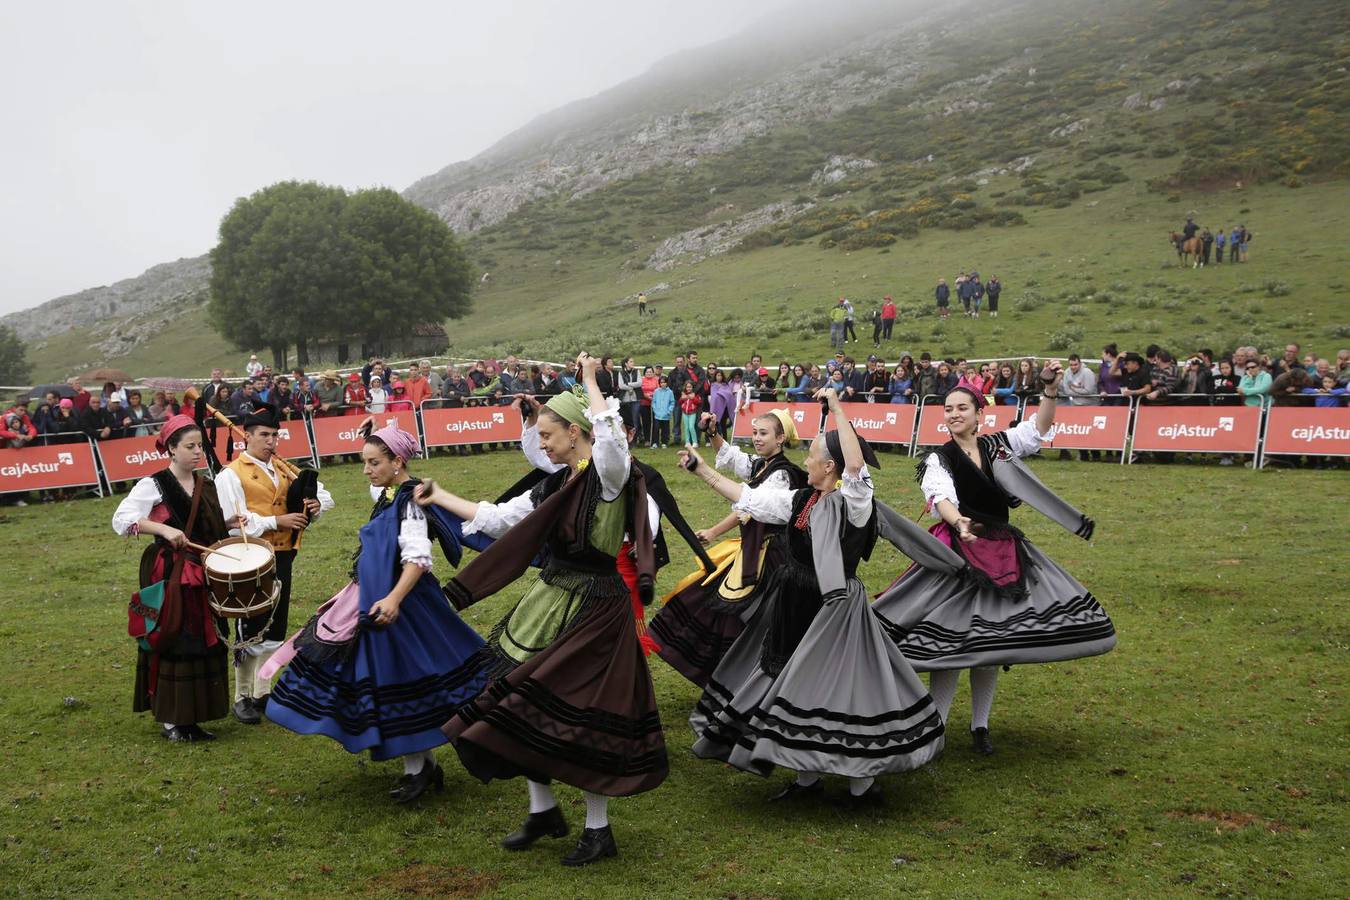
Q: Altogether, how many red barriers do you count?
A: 11